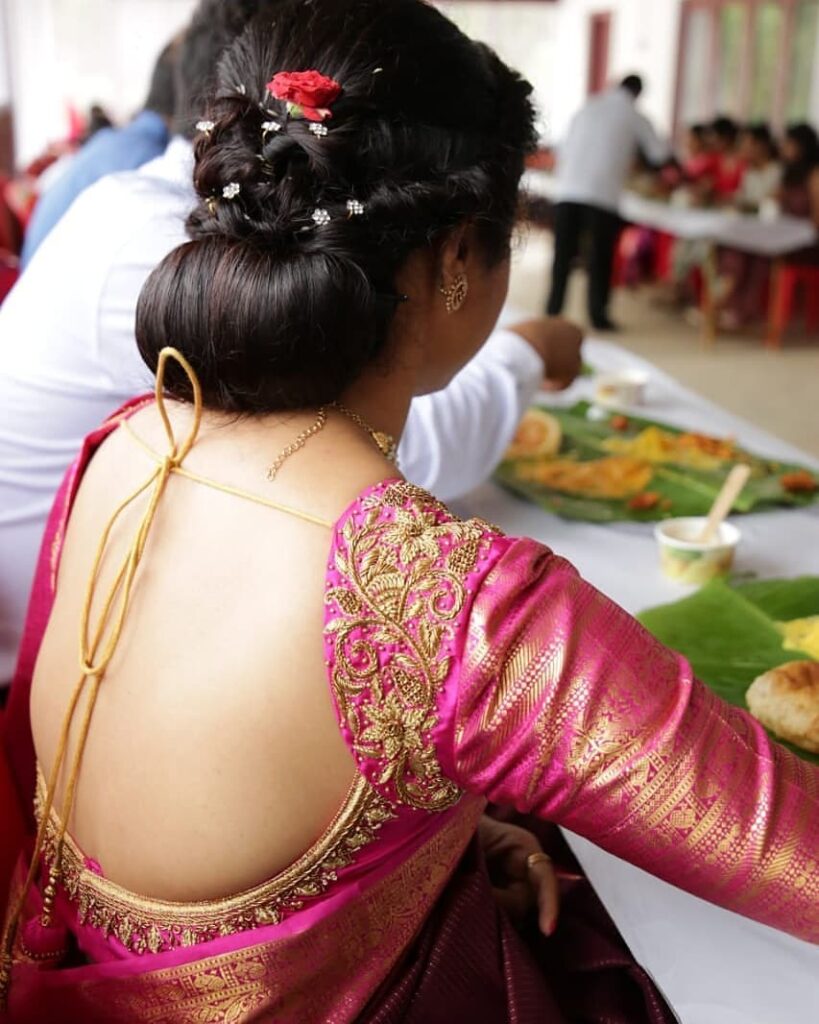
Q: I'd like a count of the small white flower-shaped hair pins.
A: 6